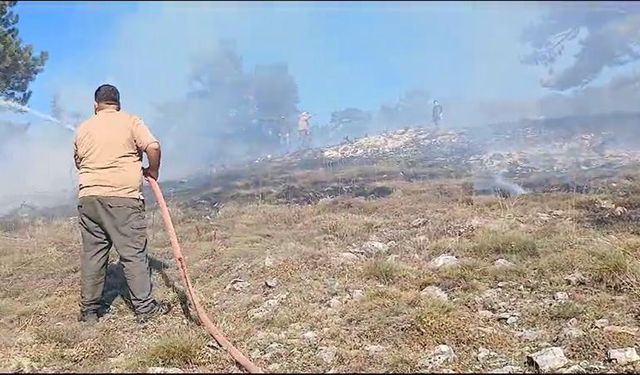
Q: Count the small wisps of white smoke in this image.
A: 1